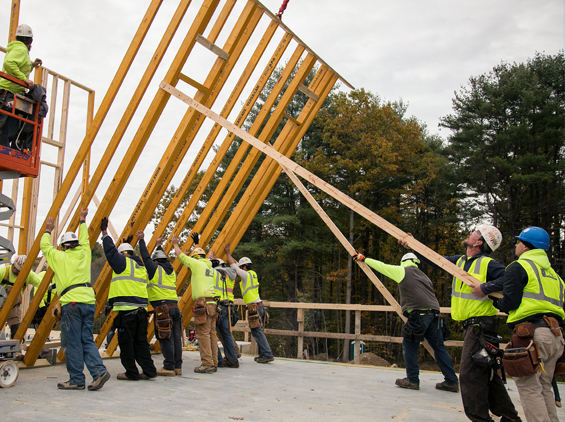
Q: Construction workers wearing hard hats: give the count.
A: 11